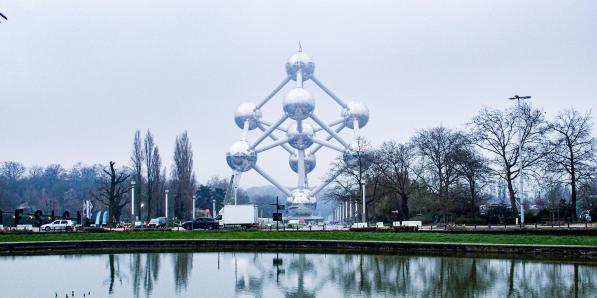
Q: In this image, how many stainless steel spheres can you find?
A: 9